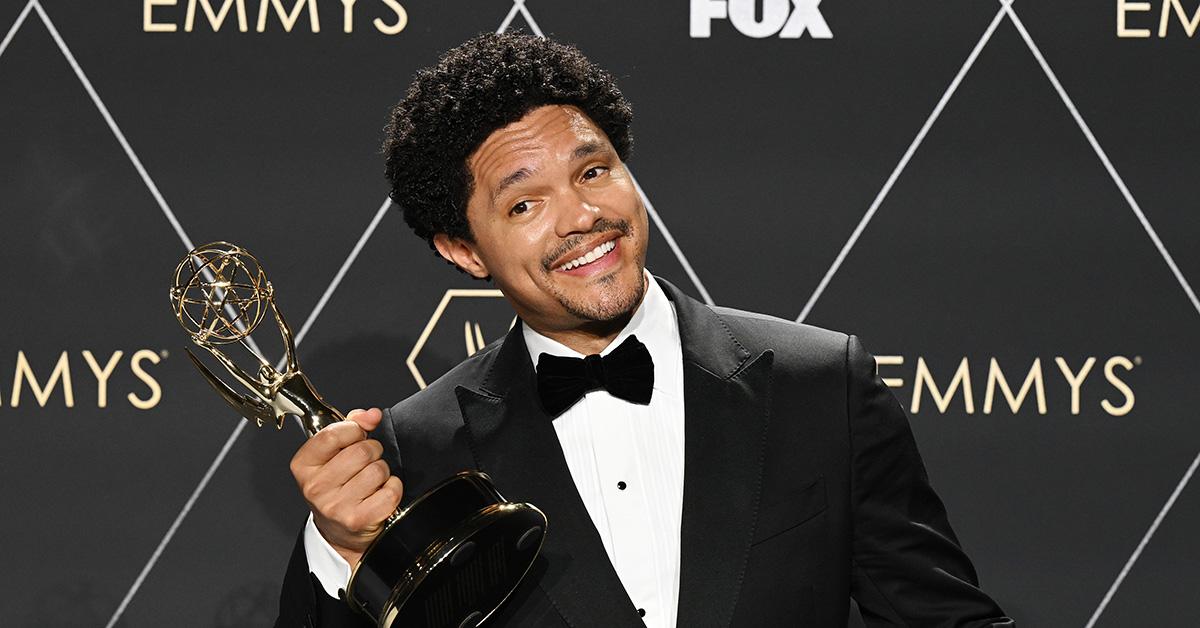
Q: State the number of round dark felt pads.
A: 3